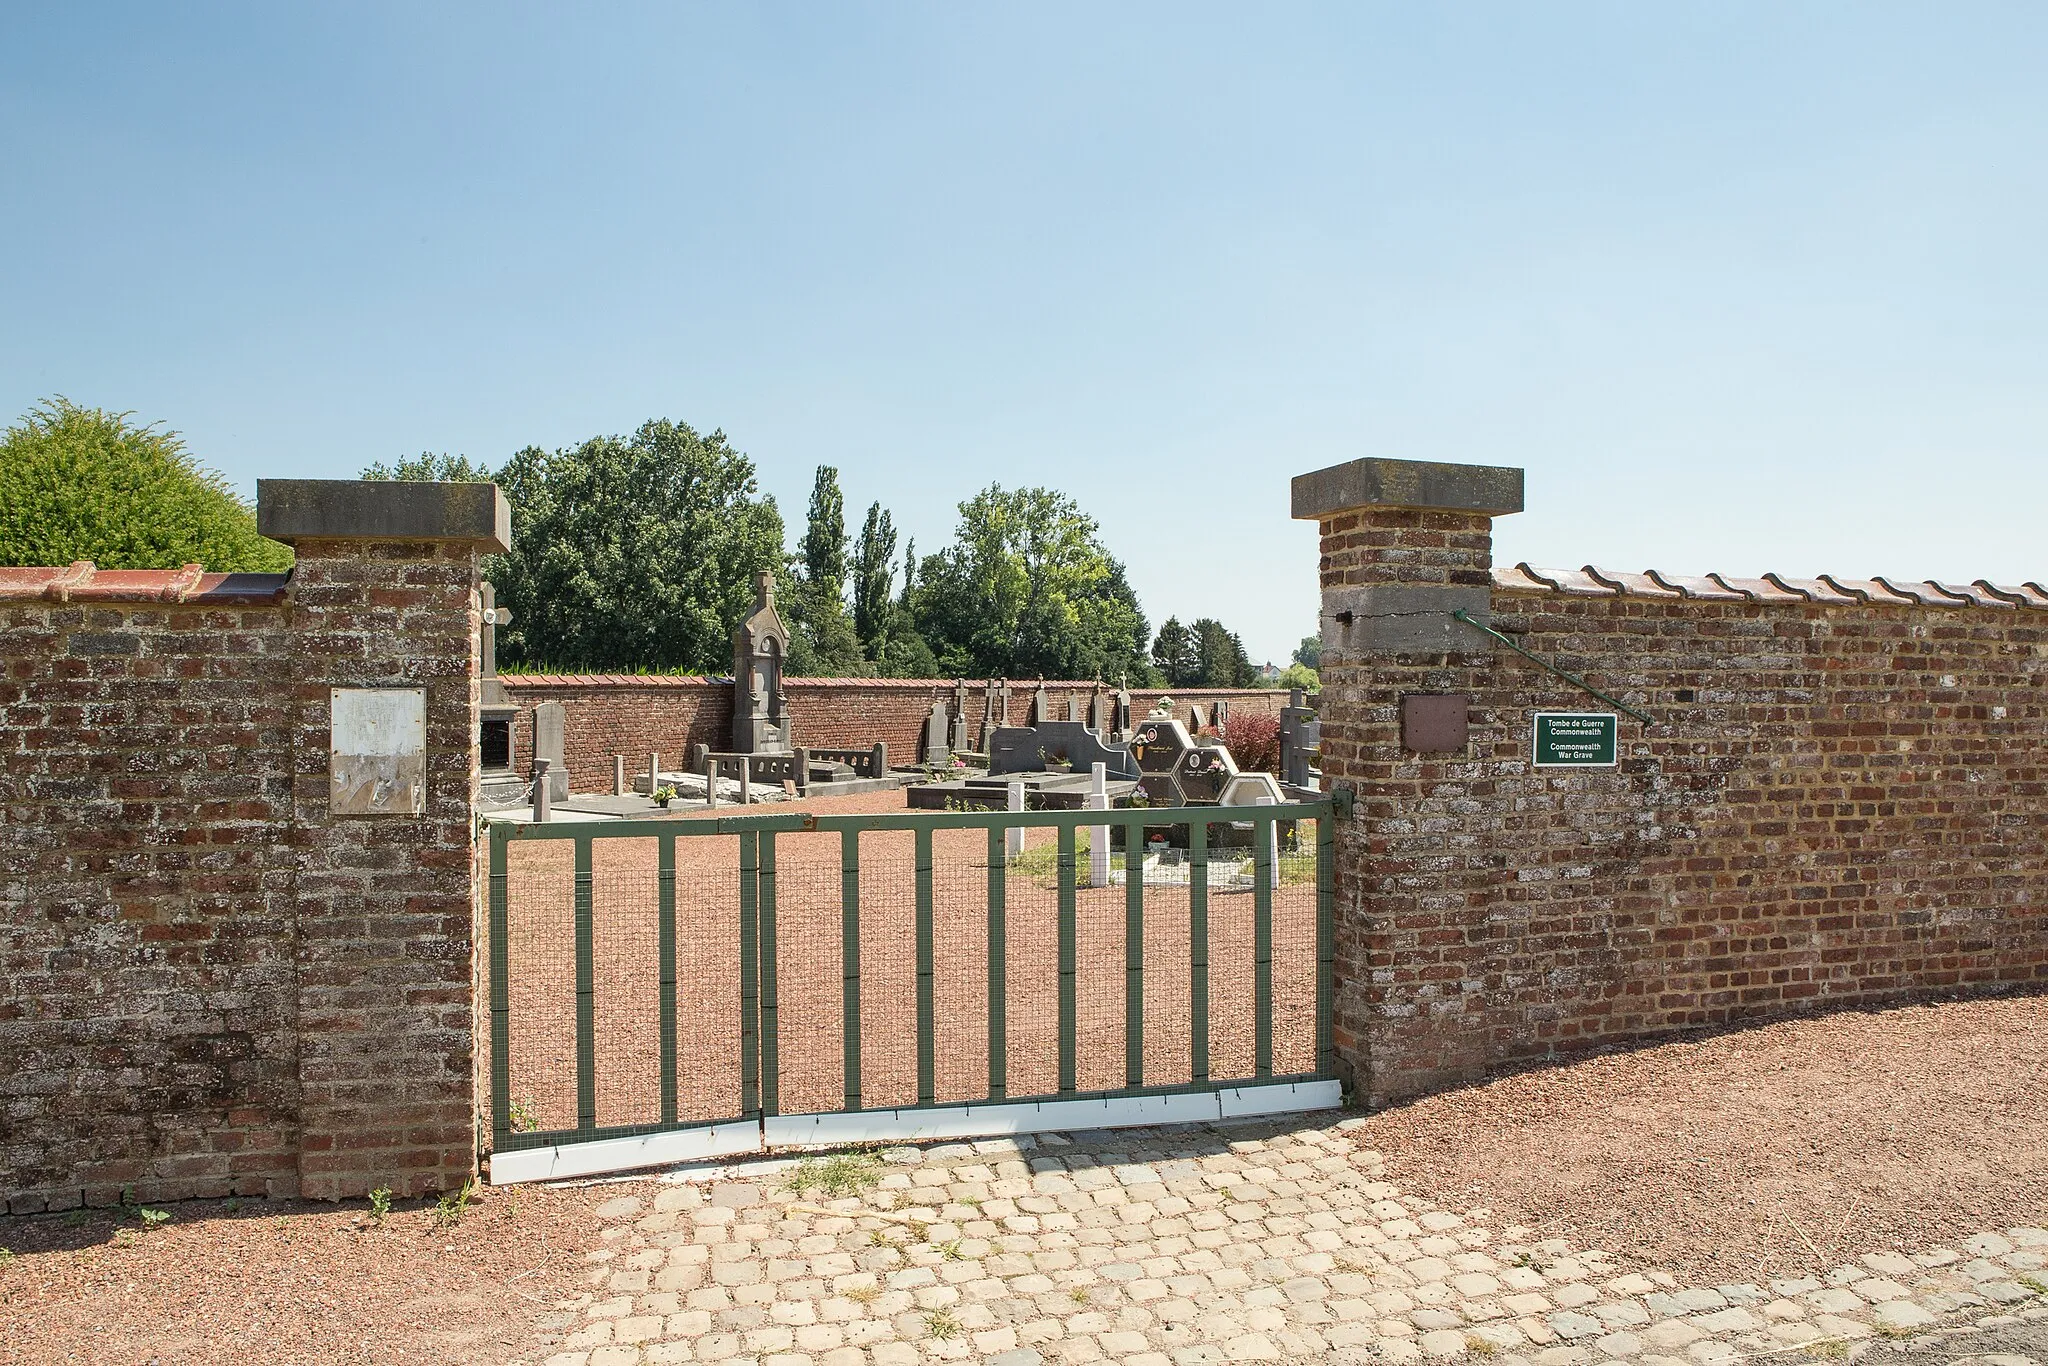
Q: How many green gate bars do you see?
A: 13